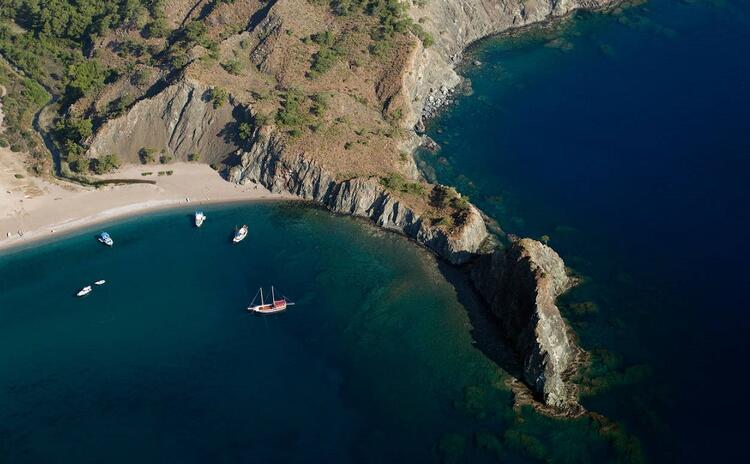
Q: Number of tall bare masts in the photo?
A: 2